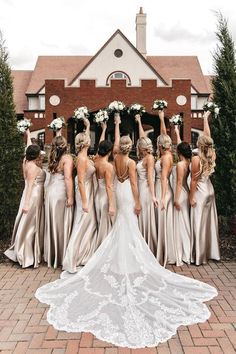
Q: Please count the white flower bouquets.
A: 9